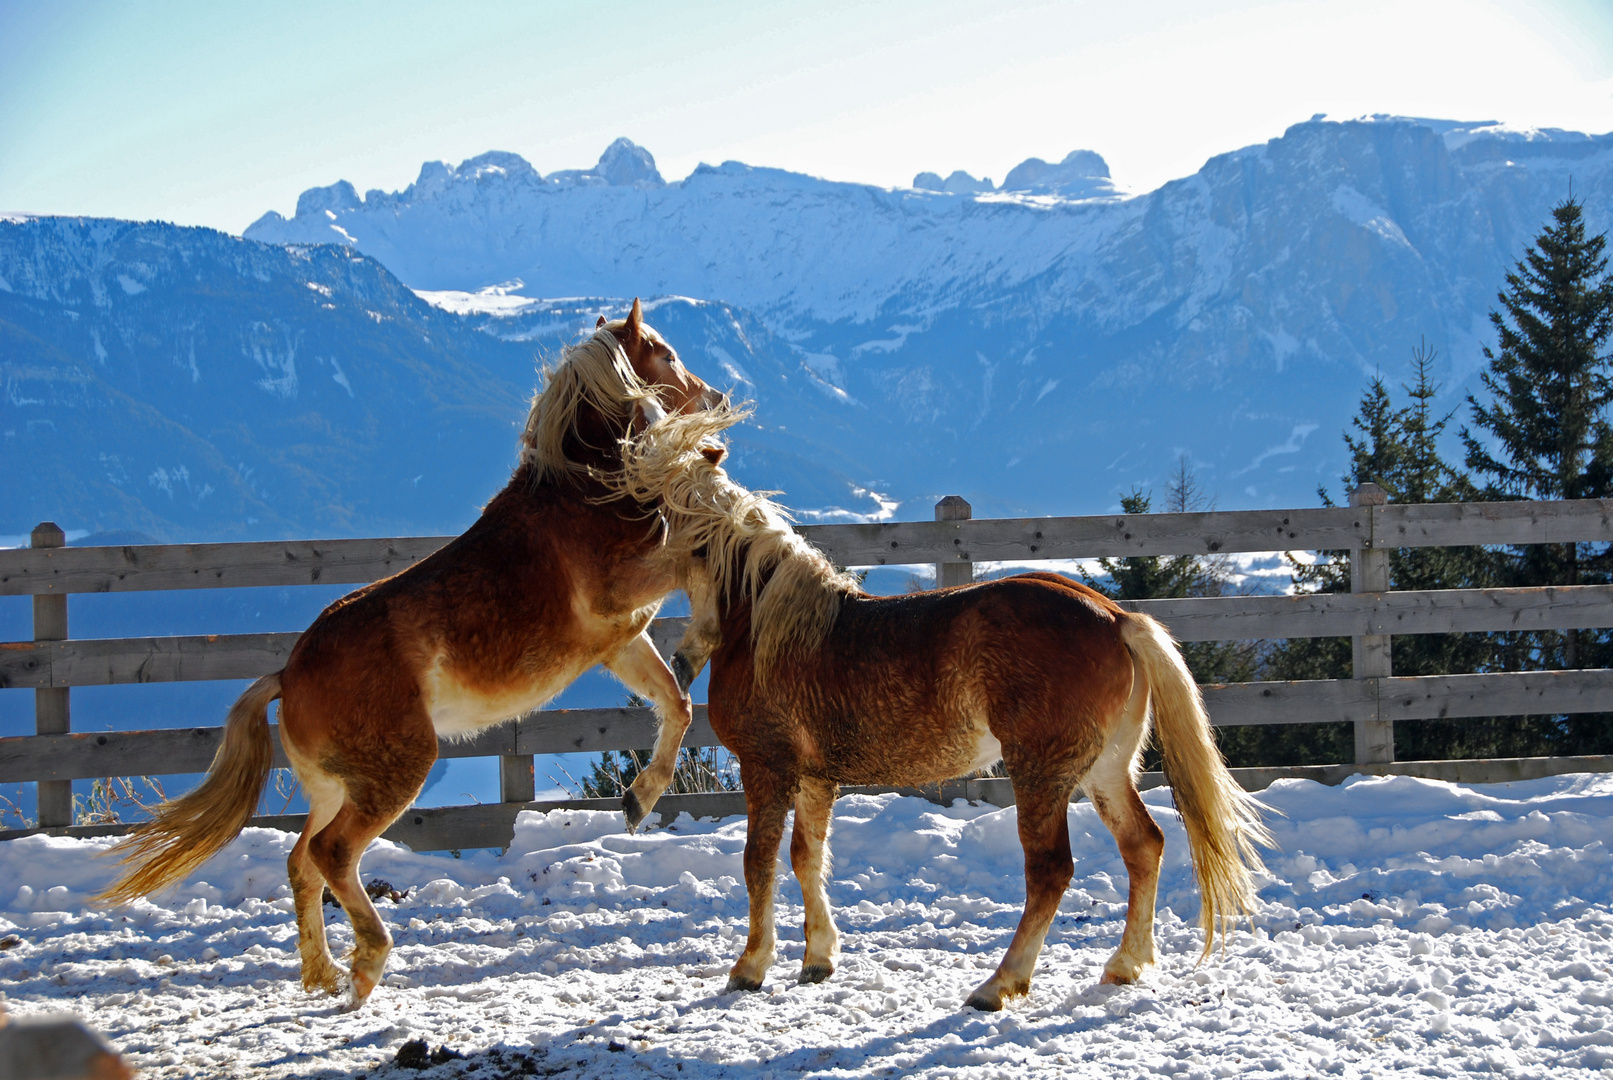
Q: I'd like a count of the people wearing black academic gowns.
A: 0